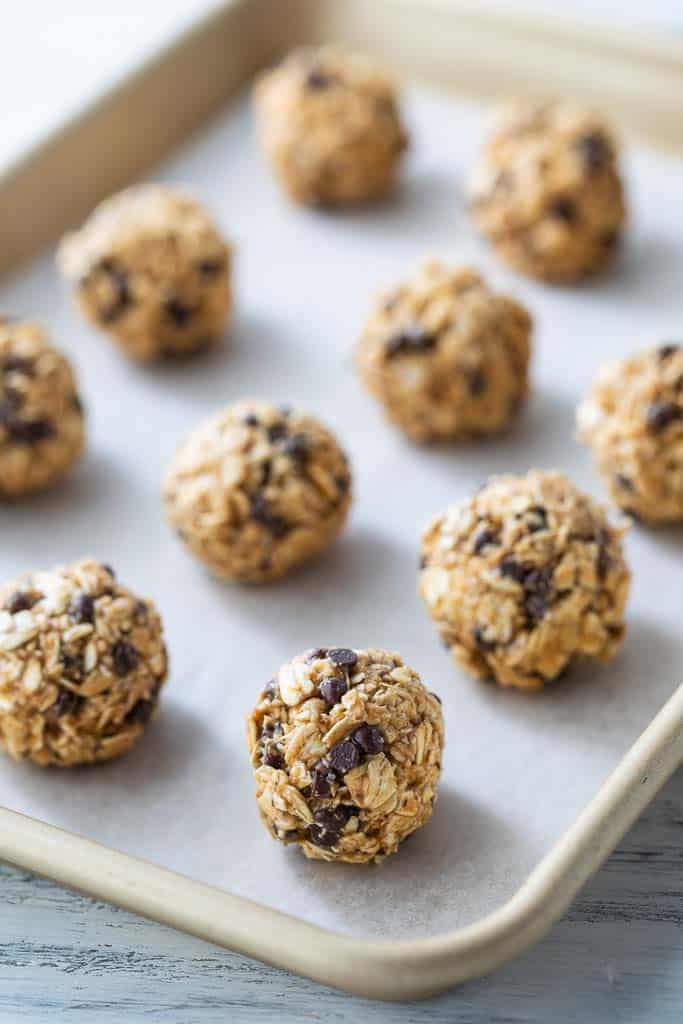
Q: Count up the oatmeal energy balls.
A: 10